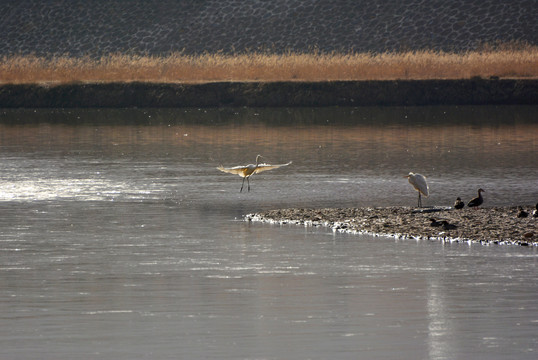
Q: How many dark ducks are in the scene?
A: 6